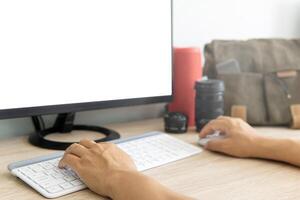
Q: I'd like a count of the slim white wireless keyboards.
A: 1